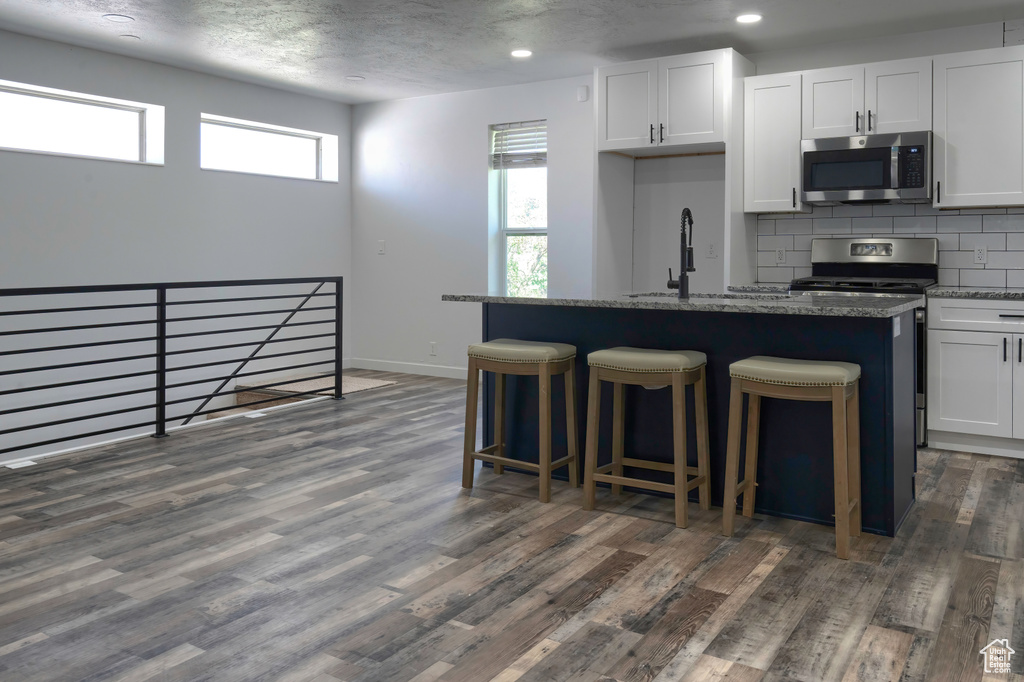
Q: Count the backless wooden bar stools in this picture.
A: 3